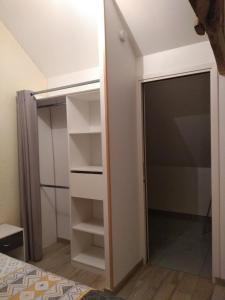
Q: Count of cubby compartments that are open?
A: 4